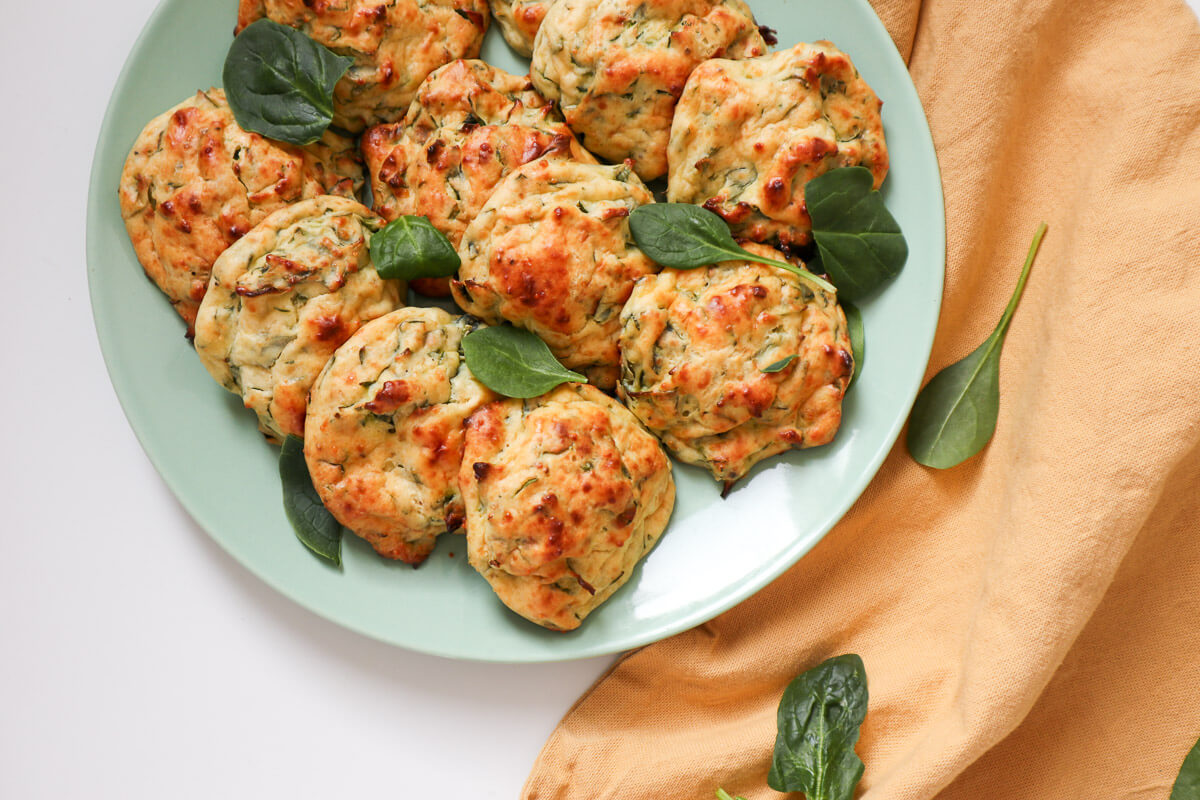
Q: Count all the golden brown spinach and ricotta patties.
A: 11